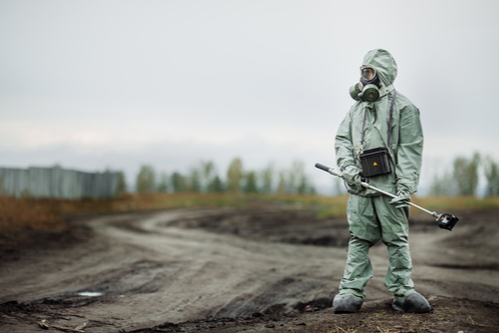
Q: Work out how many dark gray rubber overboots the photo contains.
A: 2